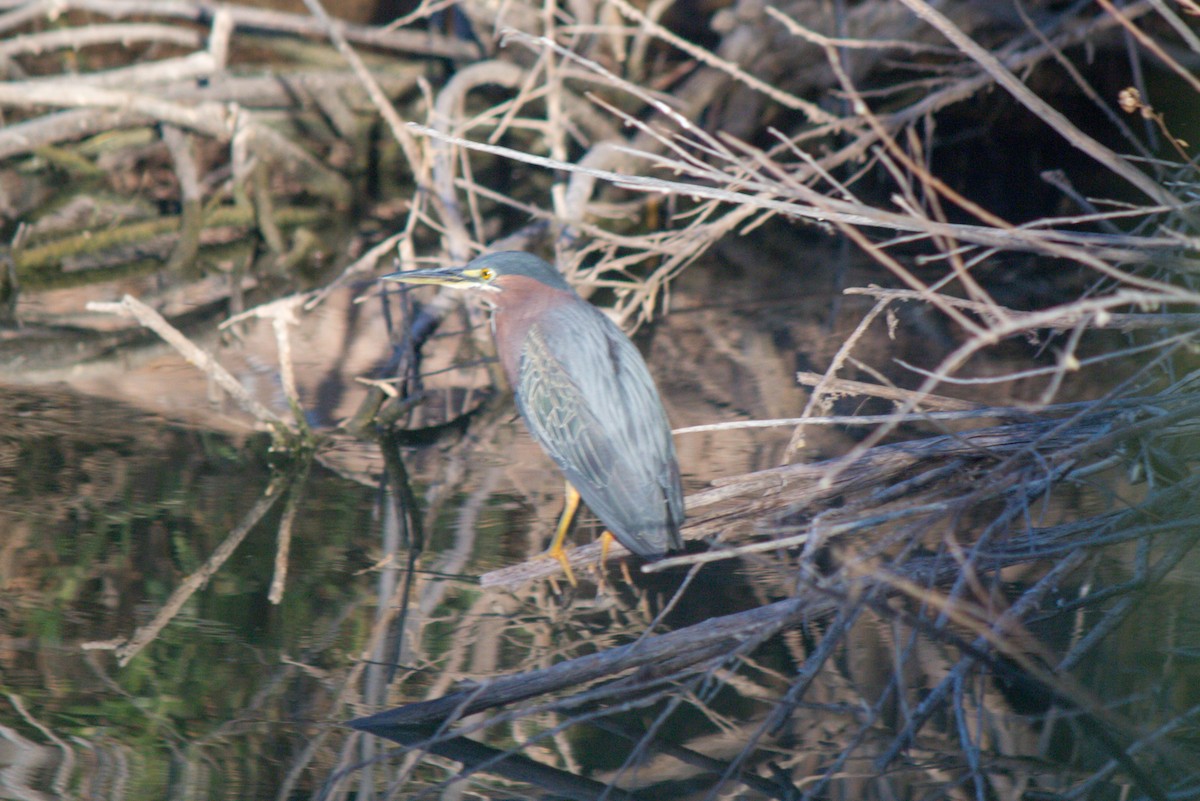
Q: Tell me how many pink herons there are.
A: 0